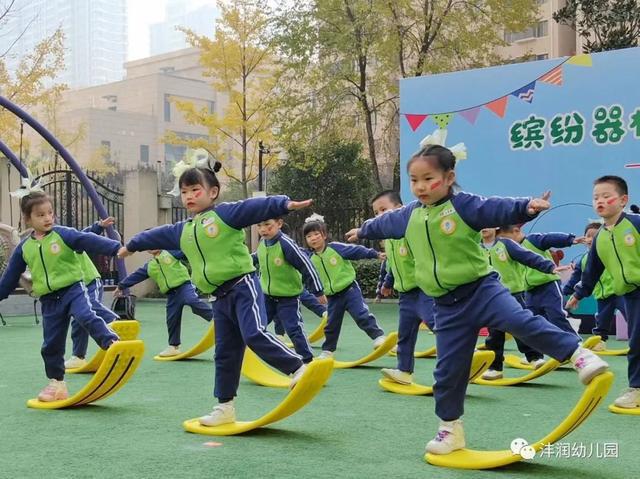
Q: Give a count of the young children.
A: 12